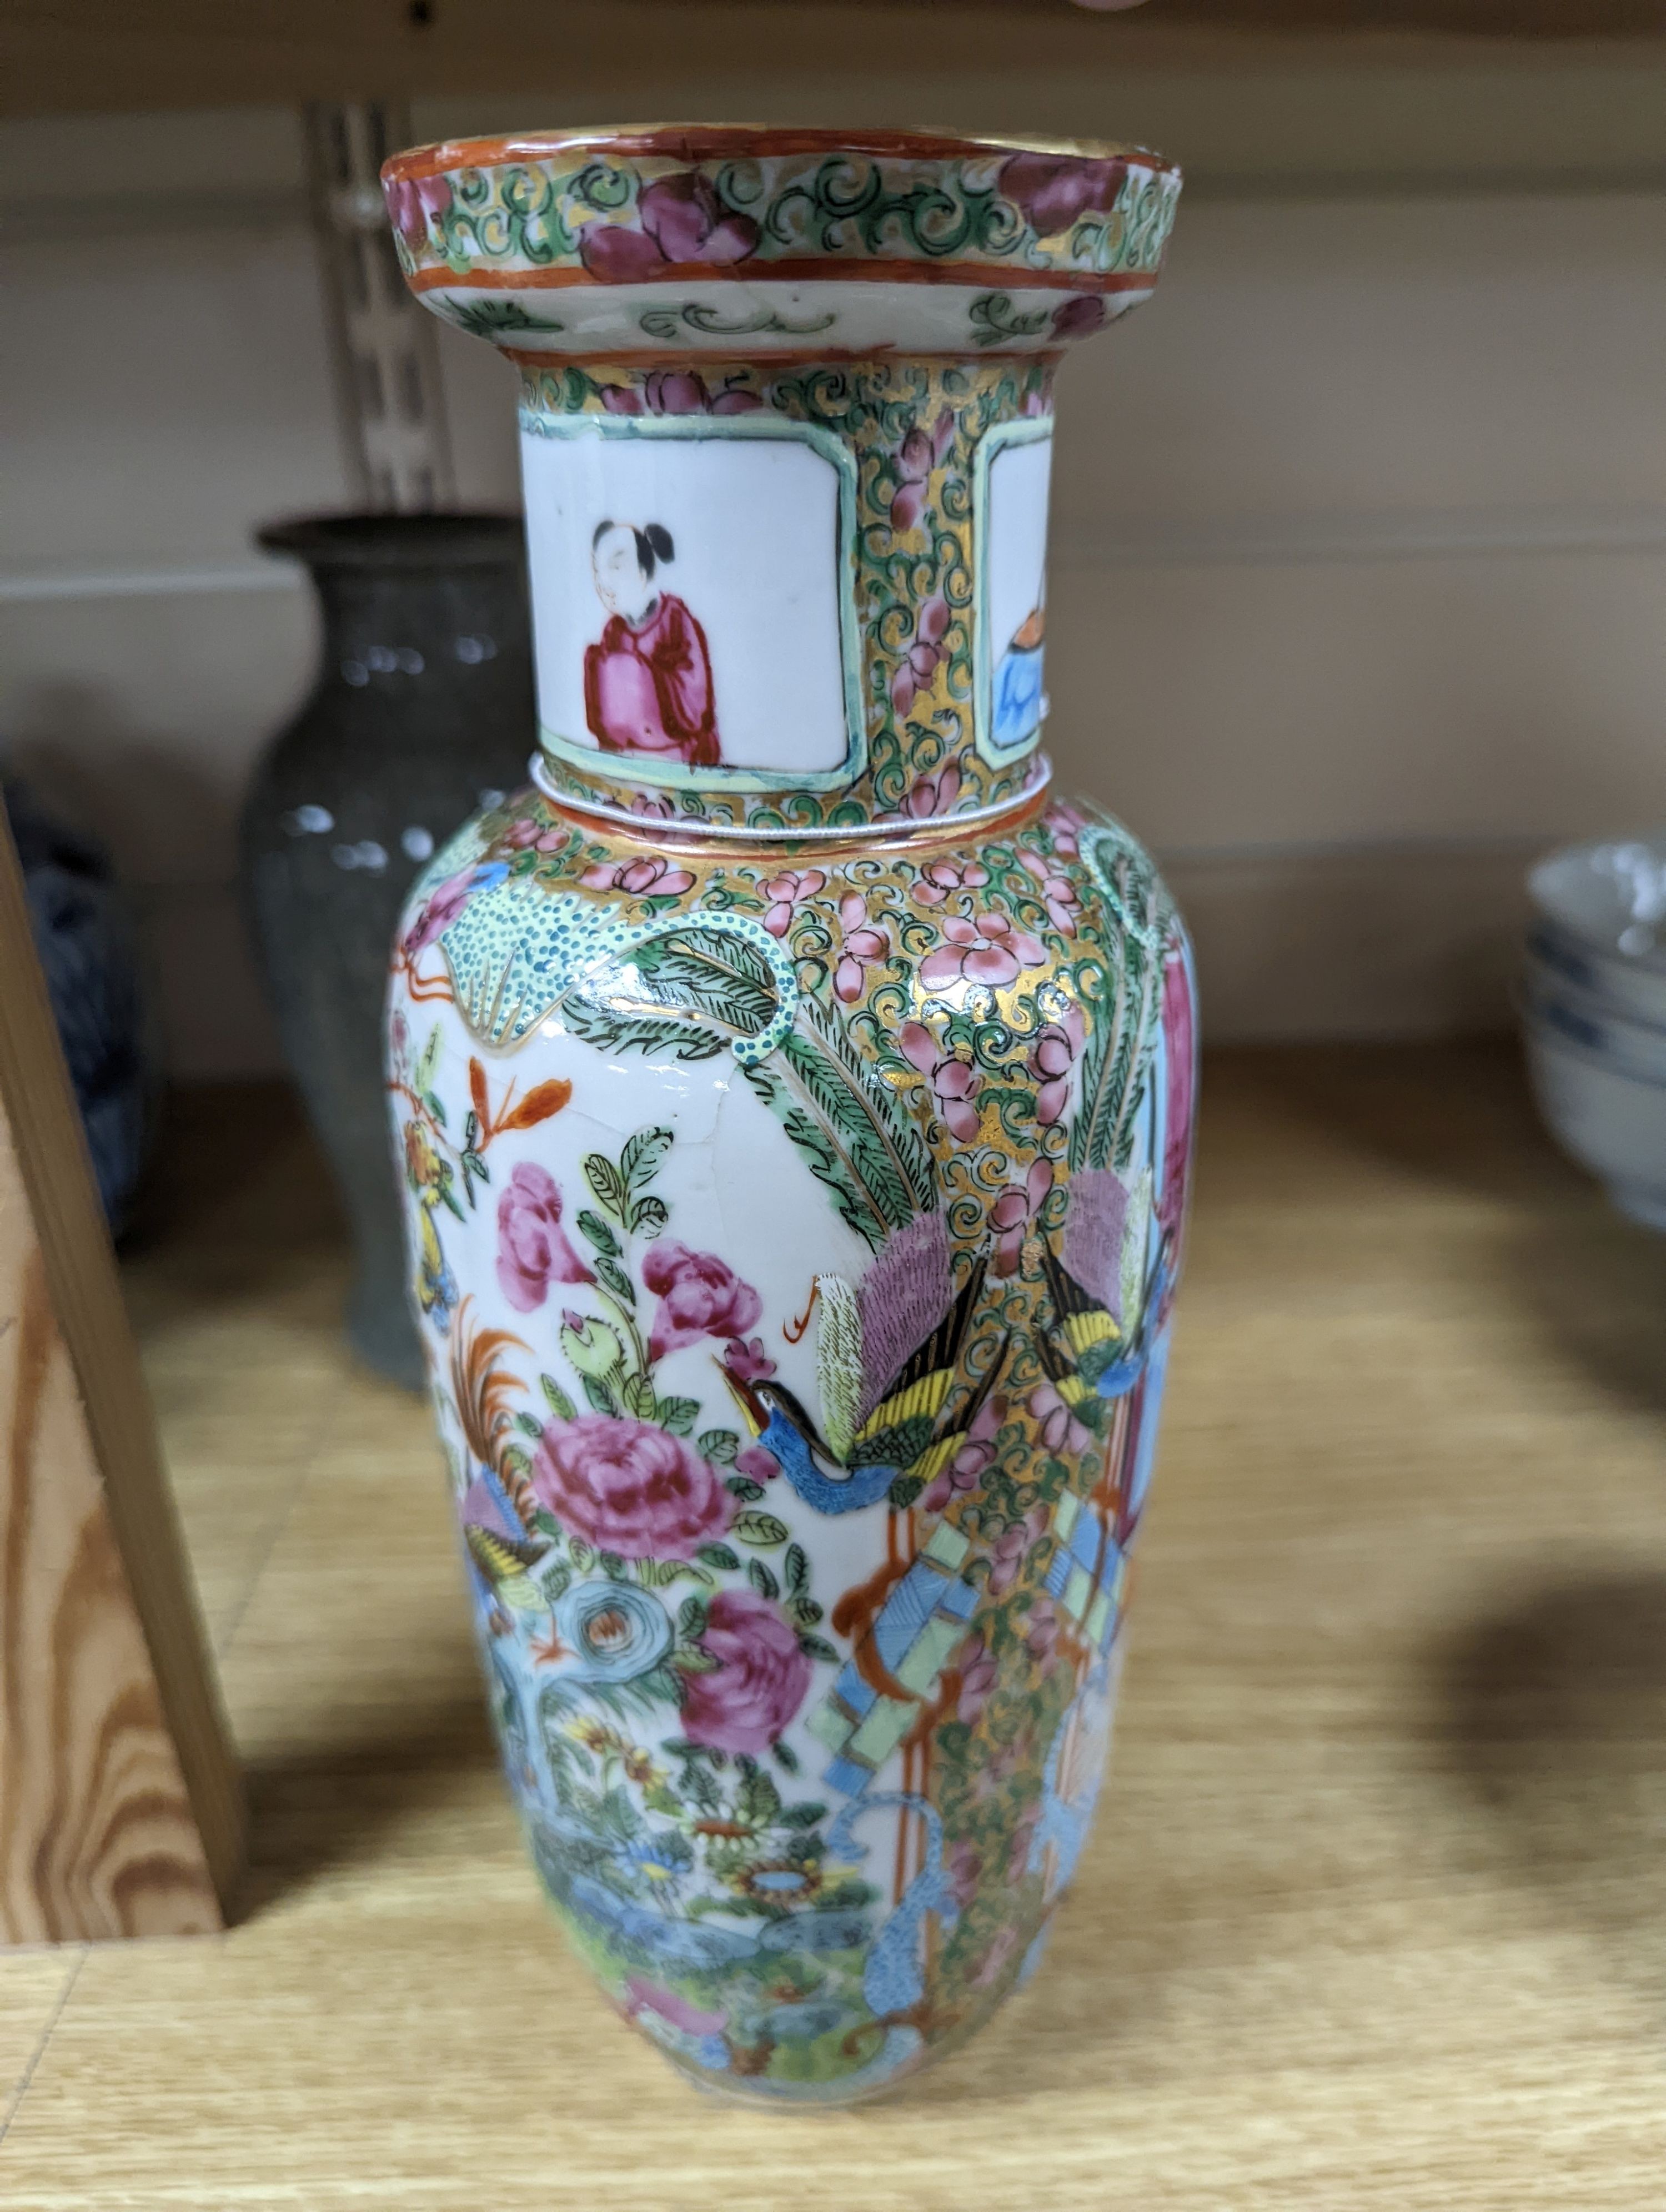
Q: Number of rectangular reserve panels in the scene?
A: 2